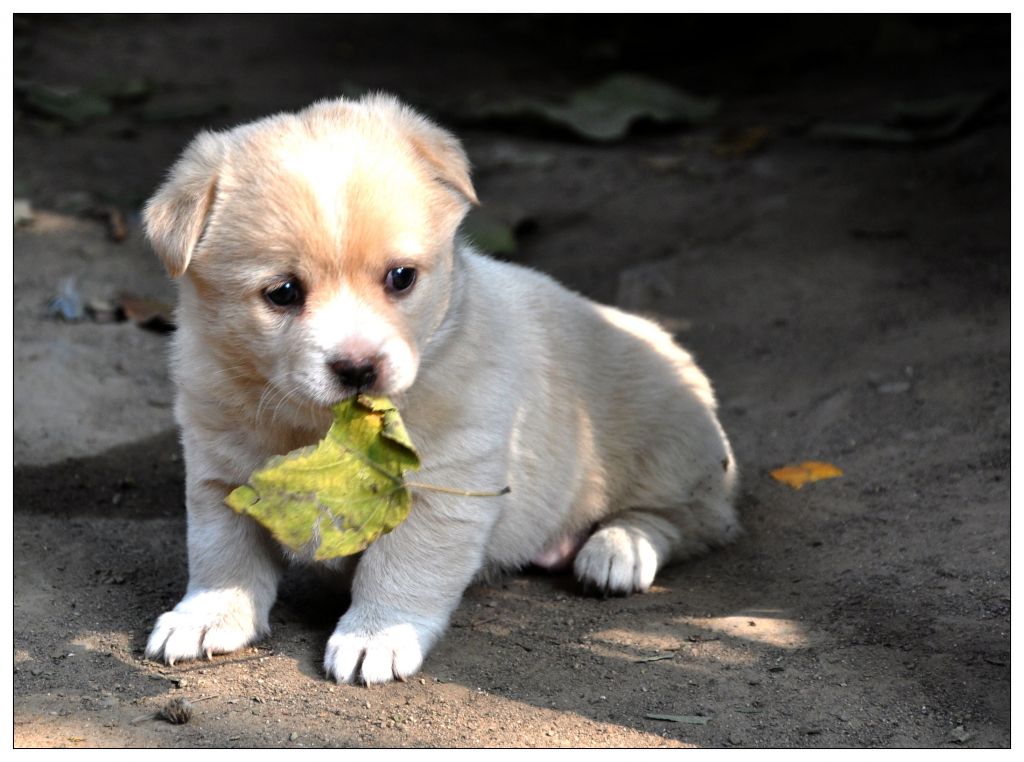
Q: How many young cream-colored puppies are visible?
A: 1